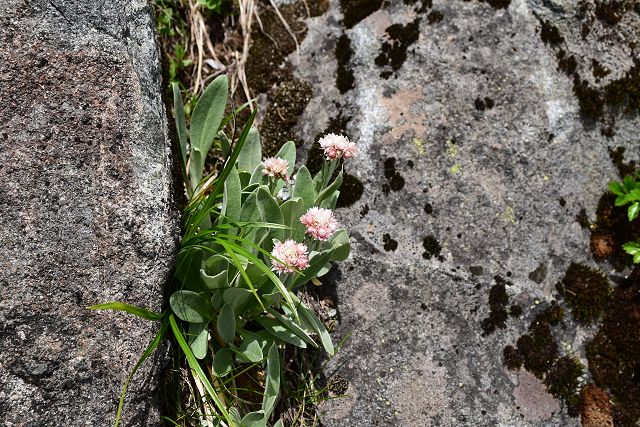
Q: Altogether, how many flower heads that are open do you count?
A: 4